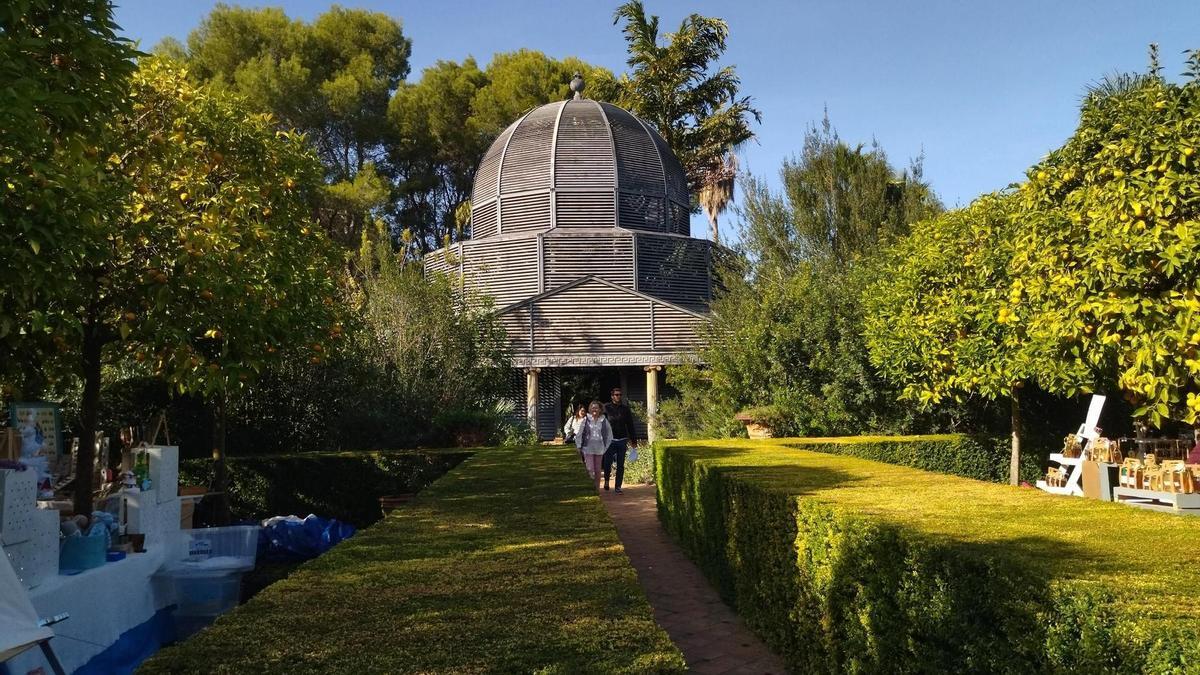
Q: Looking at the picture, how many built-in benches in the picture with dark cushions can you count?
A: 0